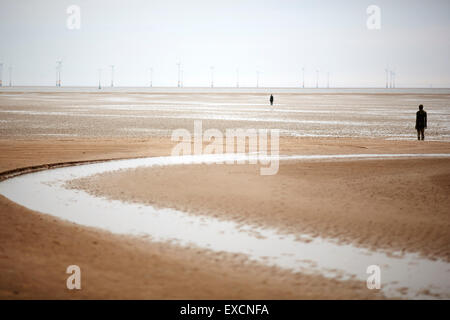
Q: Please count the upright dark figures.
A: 2